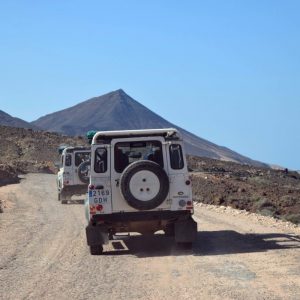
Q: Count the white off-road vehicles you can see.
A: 2